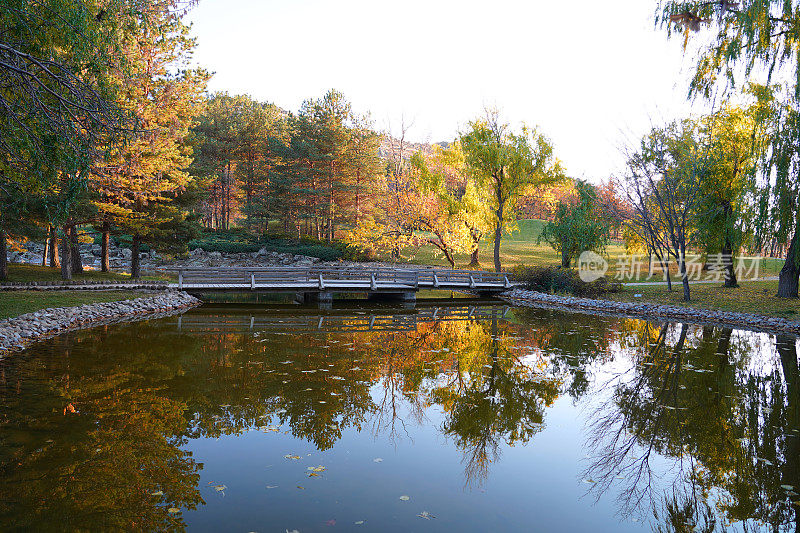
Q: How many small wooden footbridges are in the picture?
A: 1